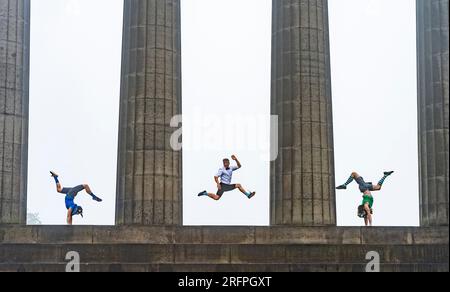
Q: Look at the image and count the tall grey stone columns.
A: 4